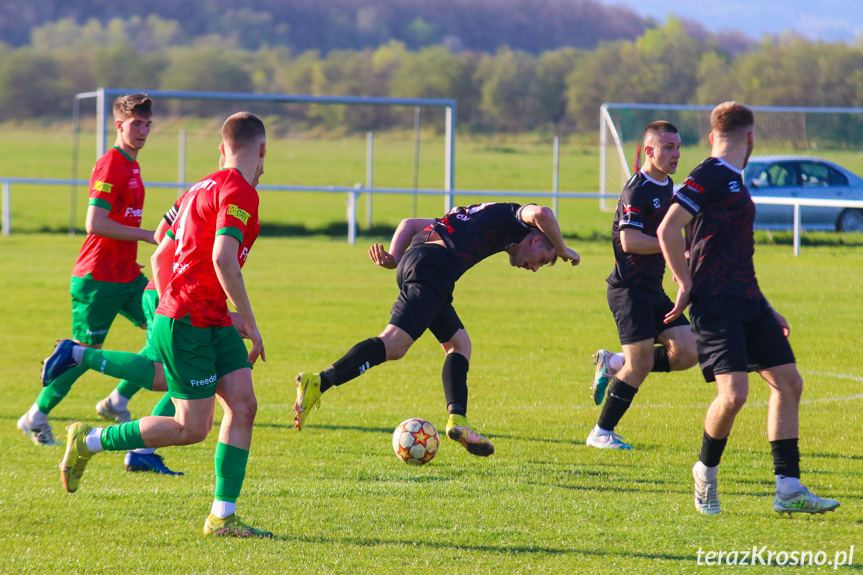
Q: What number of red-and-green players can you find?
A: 3